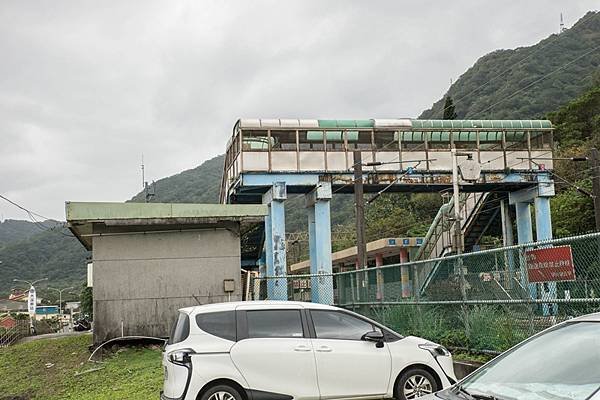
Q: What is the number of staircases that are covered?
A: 1